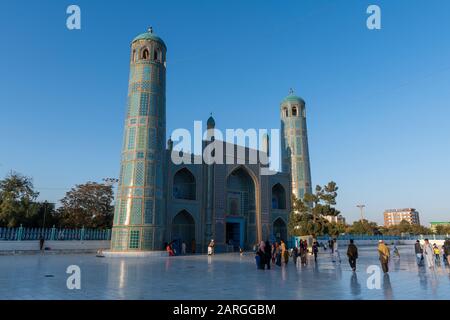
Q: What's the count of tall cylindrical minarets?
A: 2